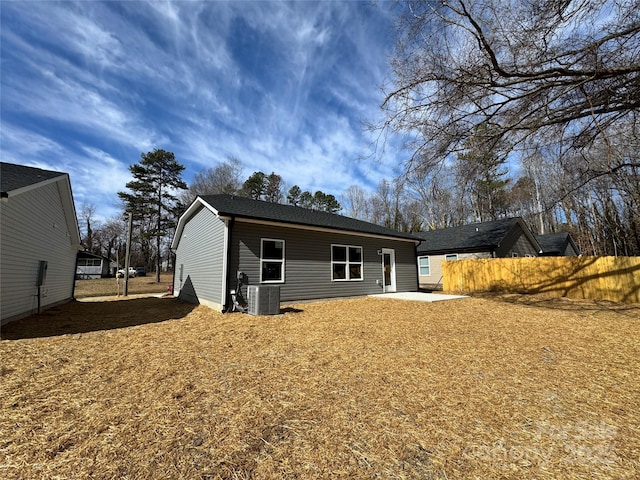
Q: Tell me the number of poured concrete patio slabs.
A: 1